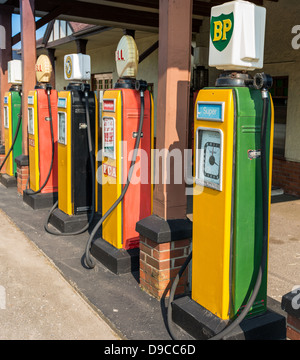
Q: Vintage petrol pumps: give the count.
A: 5